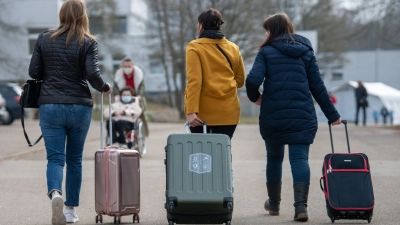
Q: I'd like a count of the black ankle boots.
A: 2